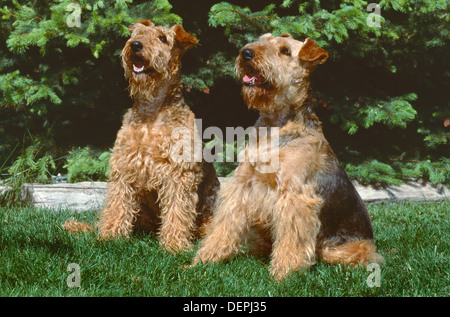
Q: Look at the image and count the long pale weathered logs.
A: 1